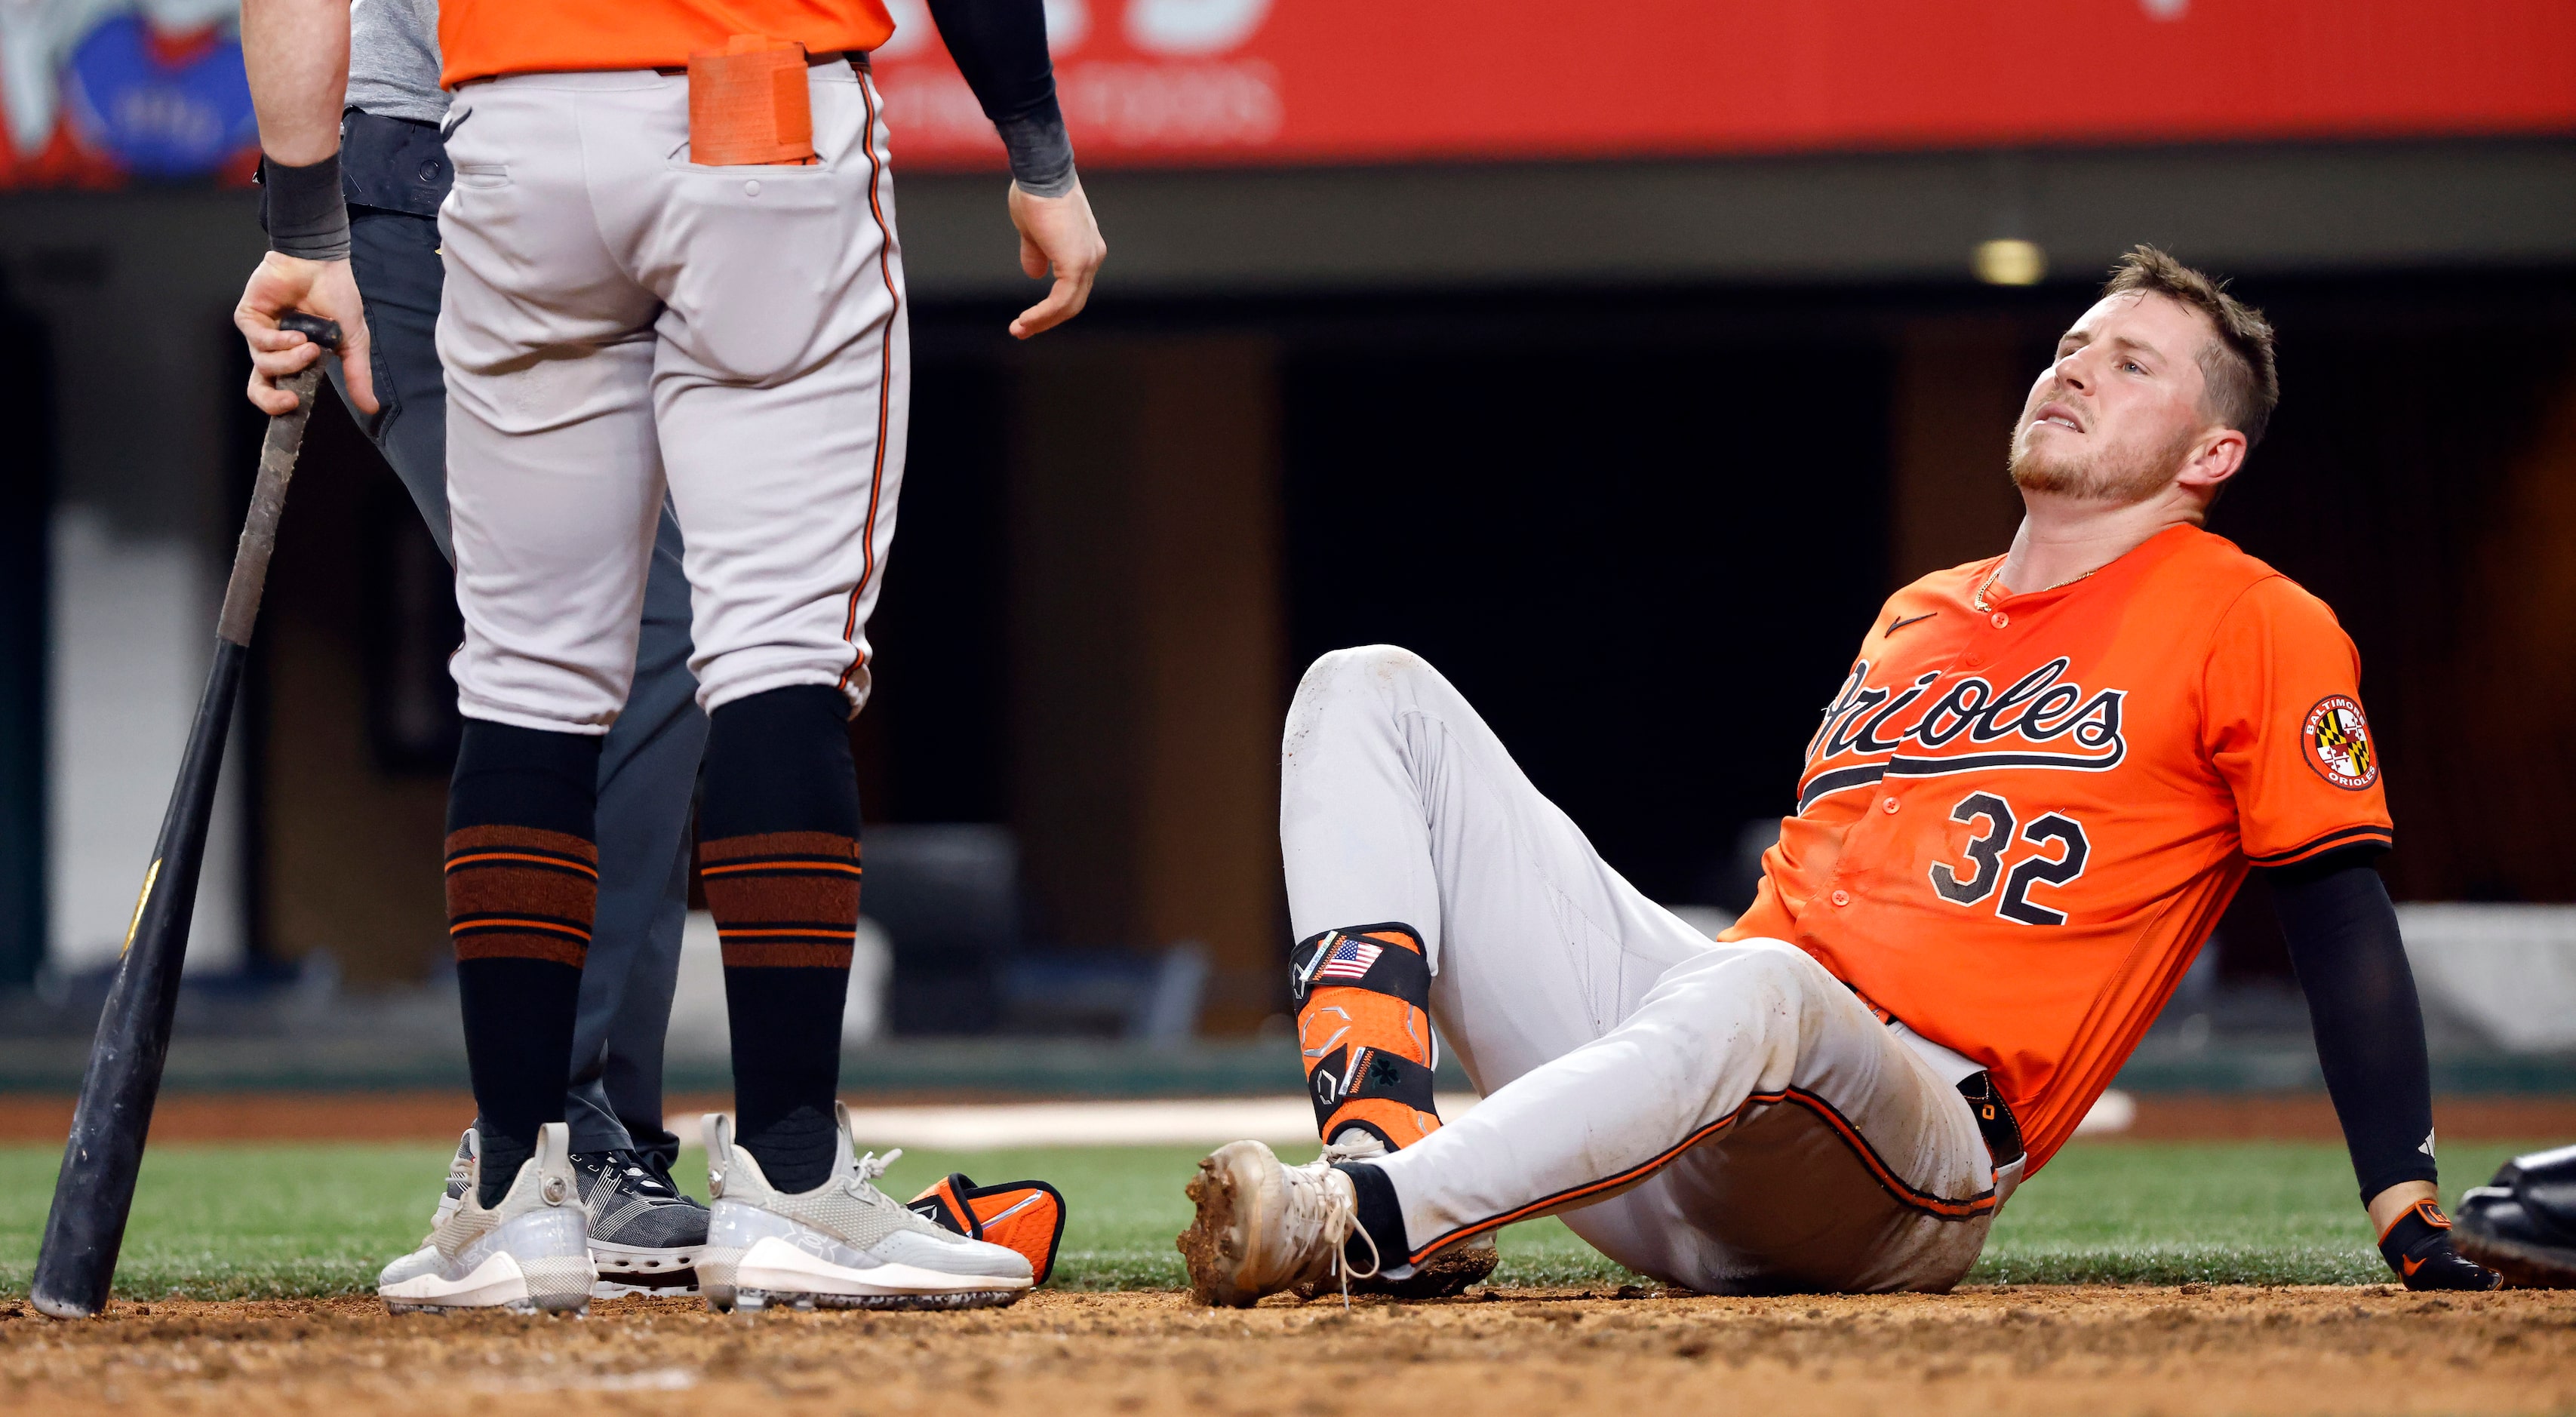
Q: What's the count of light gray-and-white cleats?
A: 2